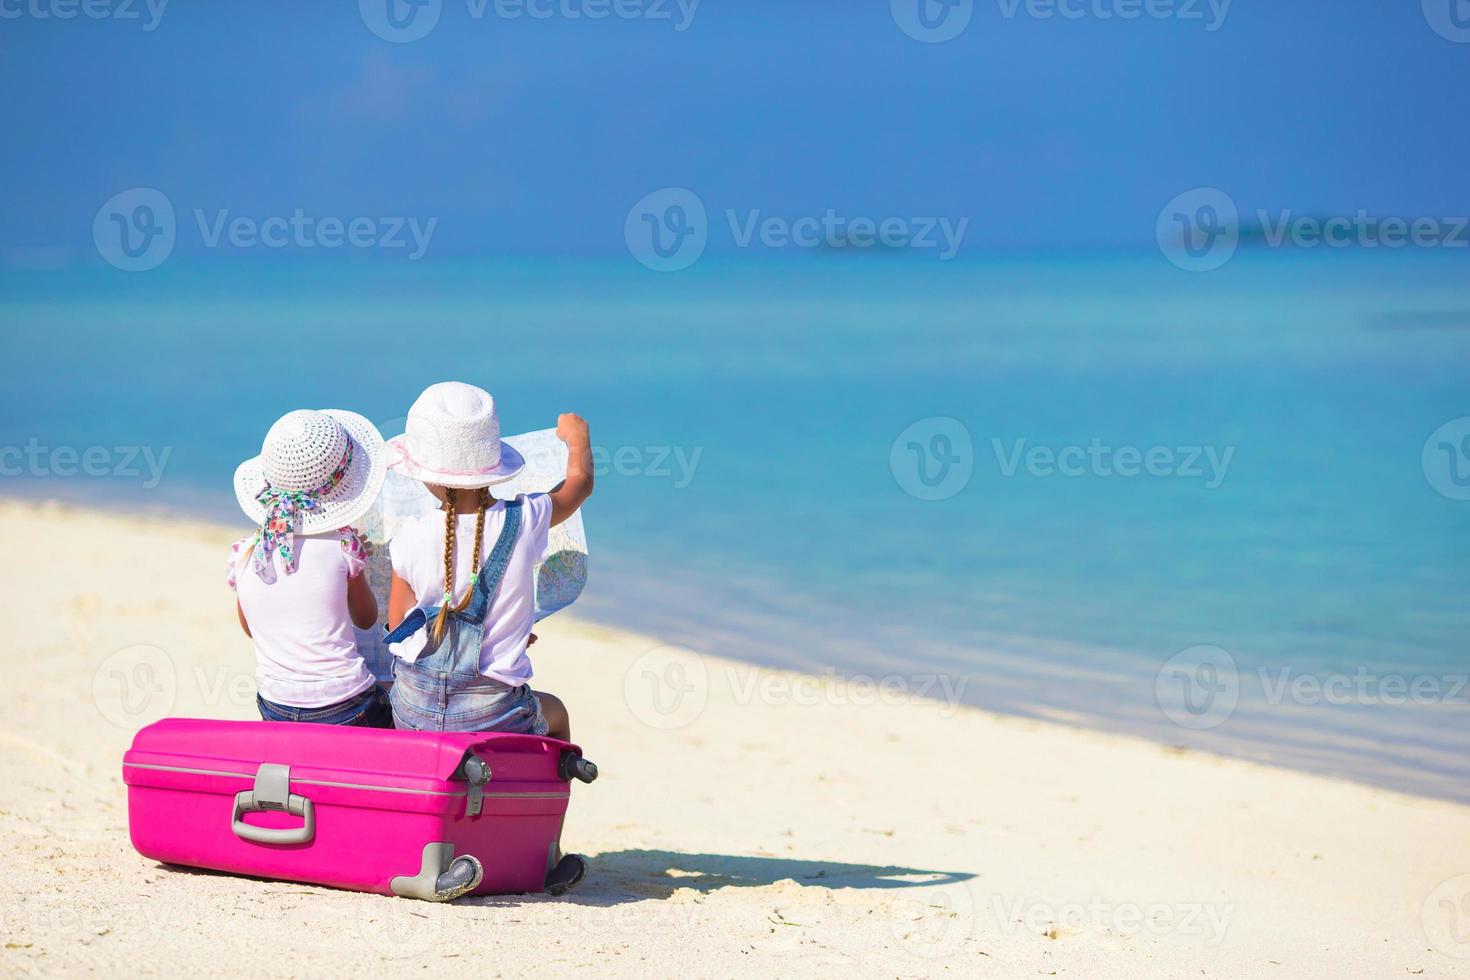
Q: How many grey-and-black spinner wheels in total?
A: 4